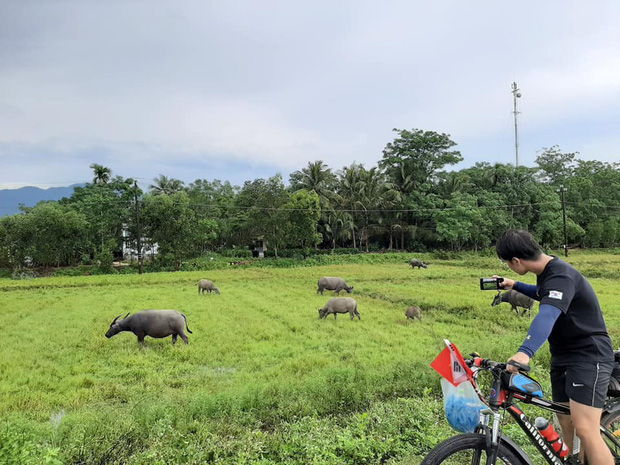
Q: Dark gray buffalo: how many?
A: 7